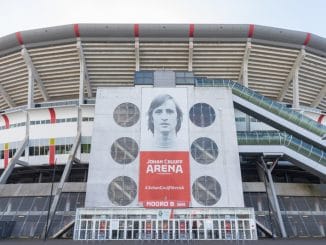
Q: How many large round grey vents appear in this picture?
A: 6